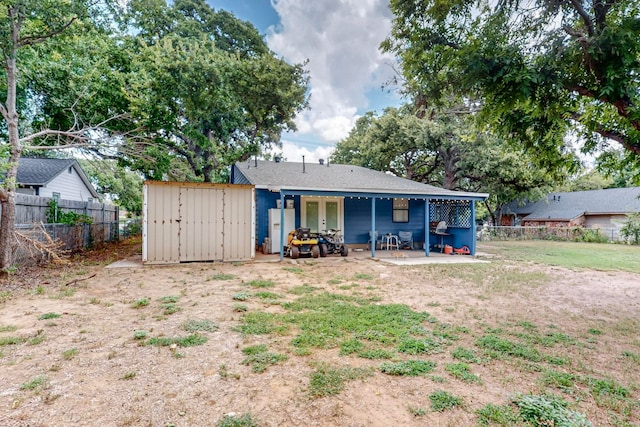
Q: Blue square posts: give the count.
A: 4